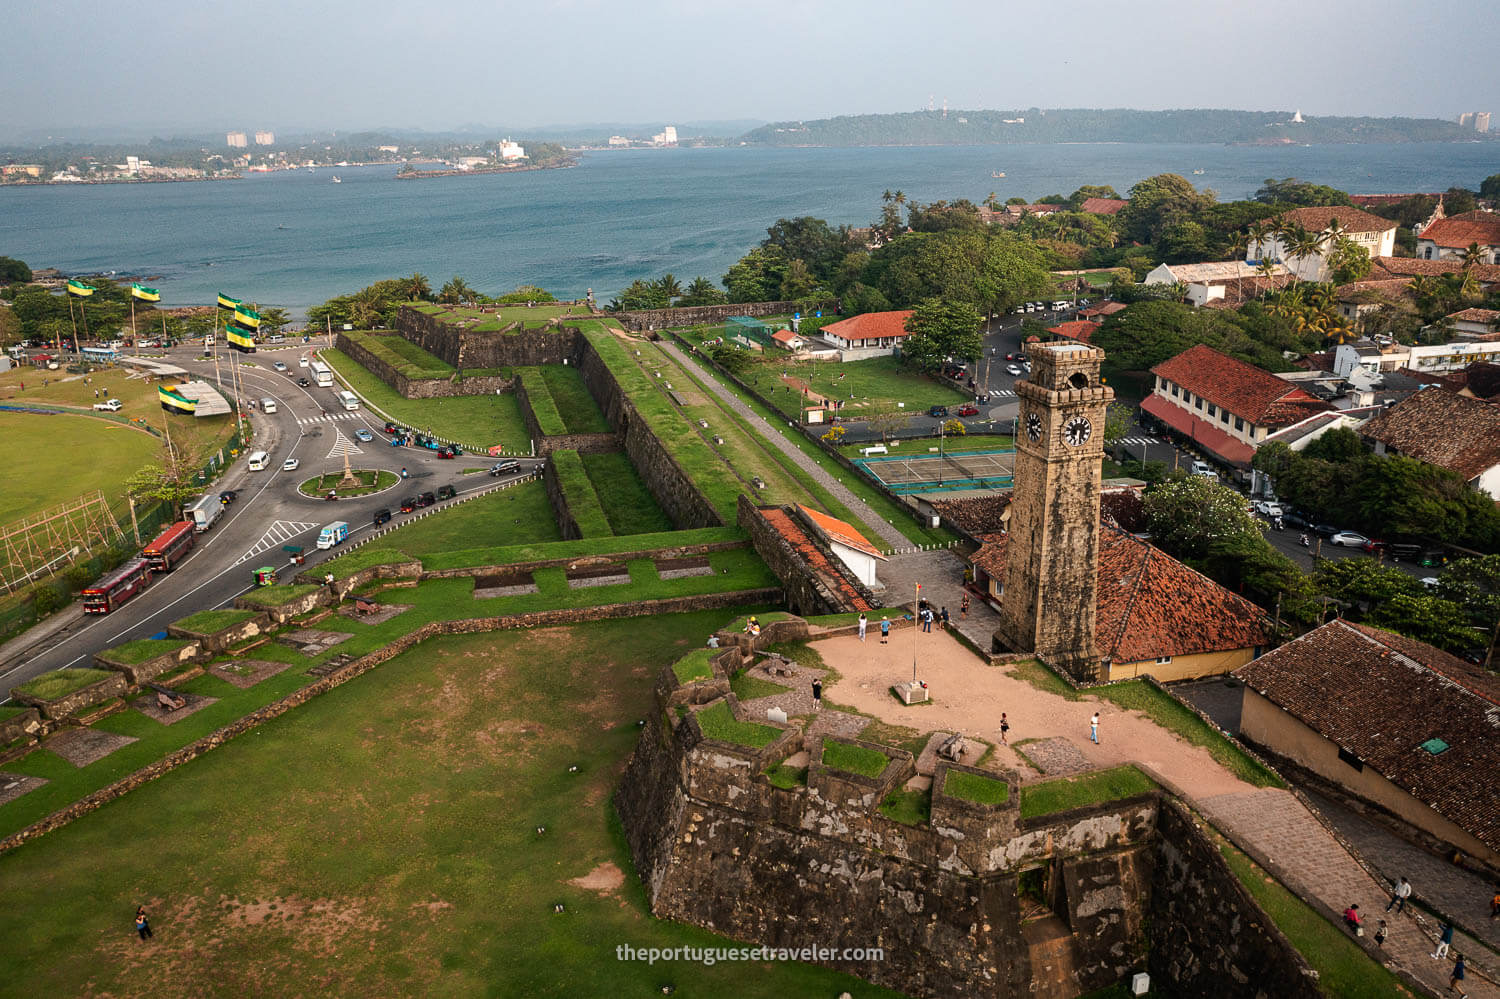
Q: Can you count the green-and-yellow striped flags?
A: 6